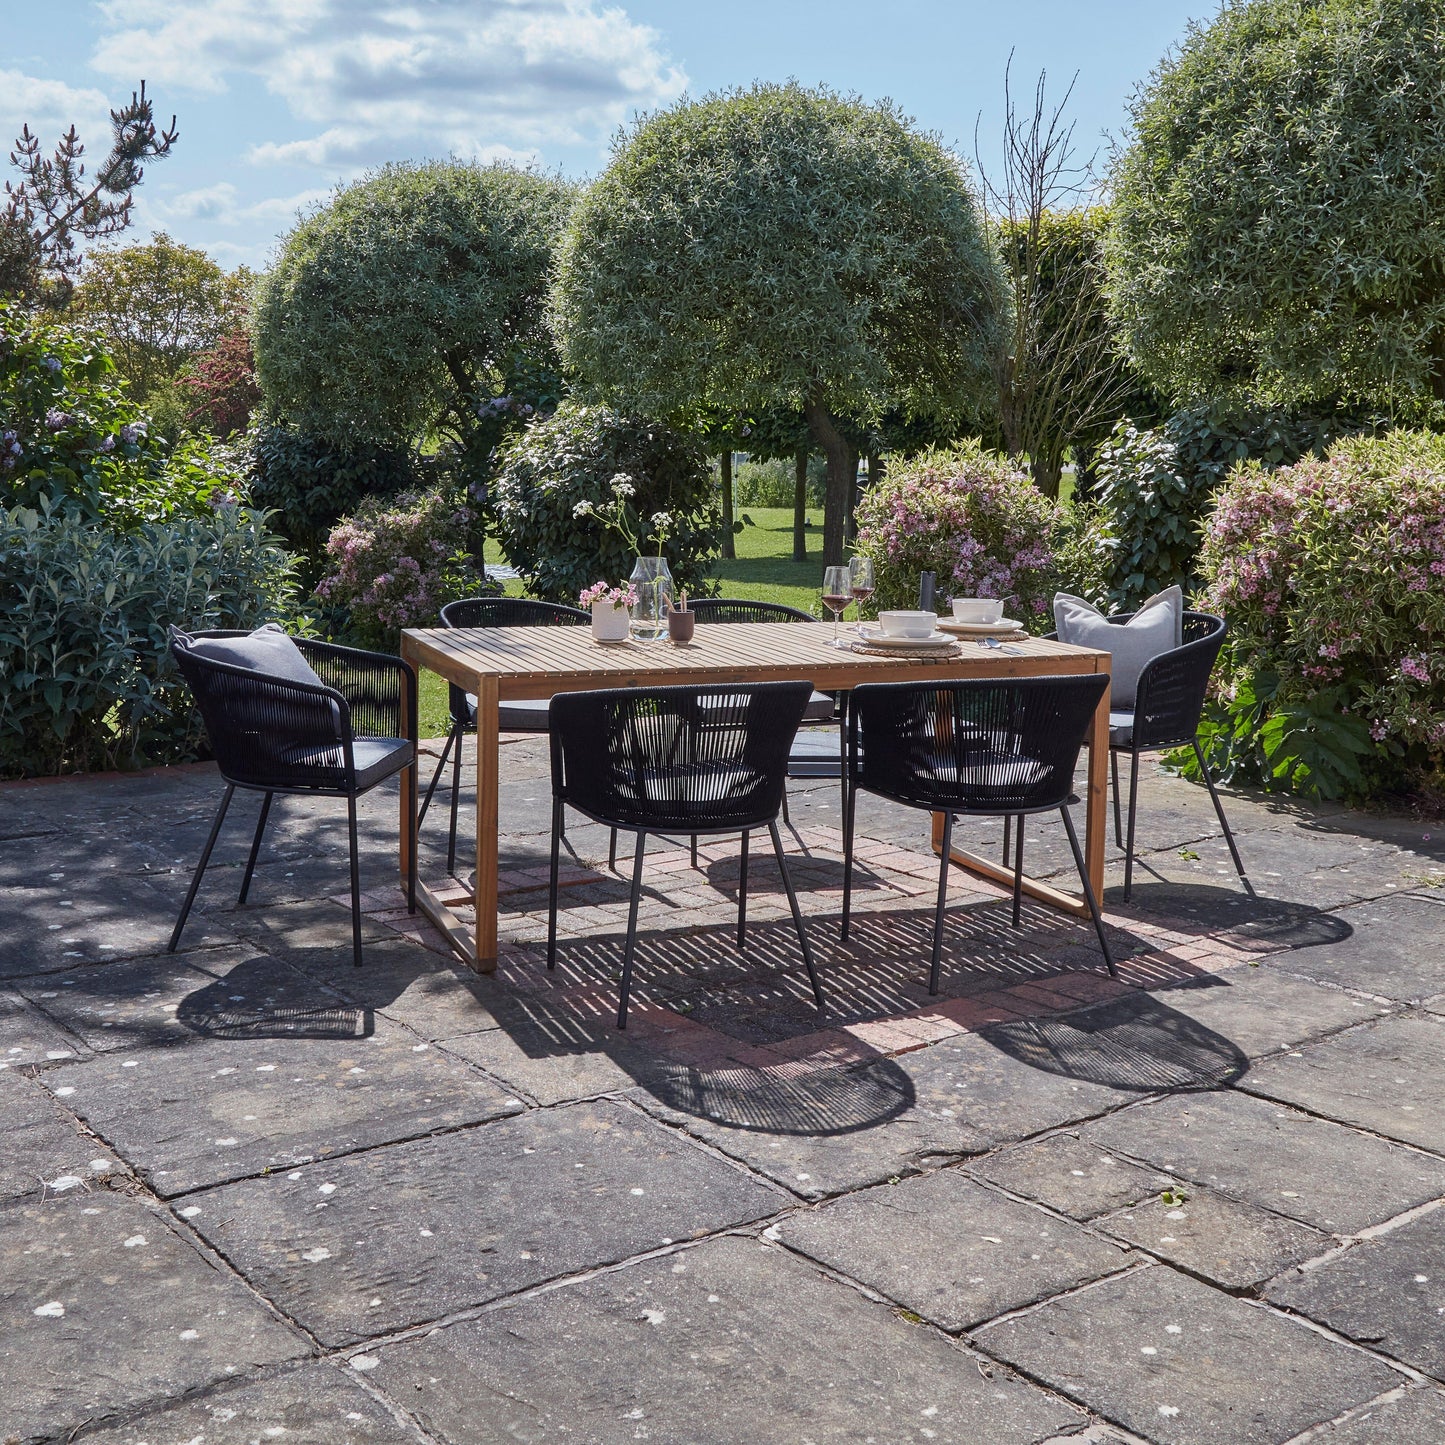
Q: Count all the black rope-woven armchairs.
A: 6